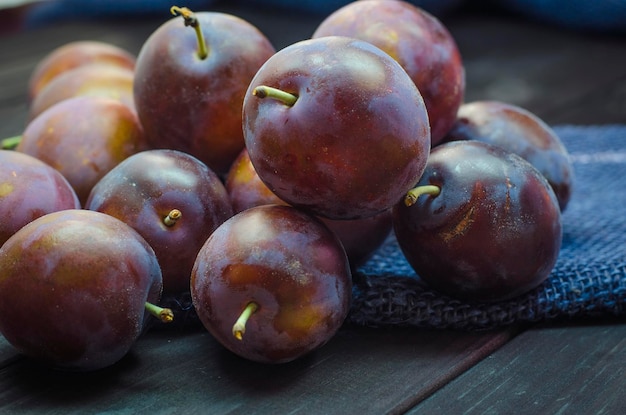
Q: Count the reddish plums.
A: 13